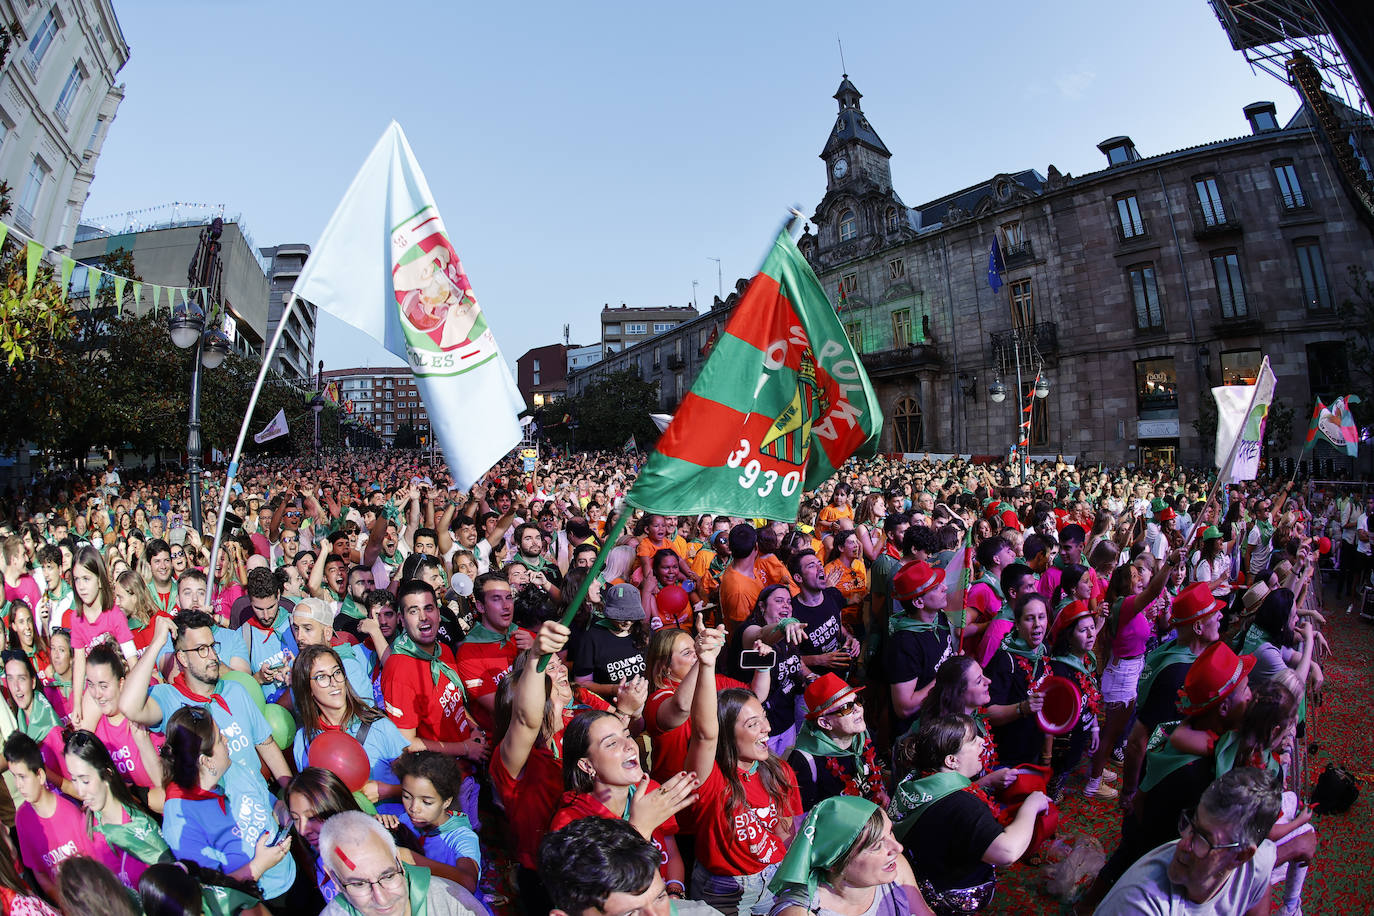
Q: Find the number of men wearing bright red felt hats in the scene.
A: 4